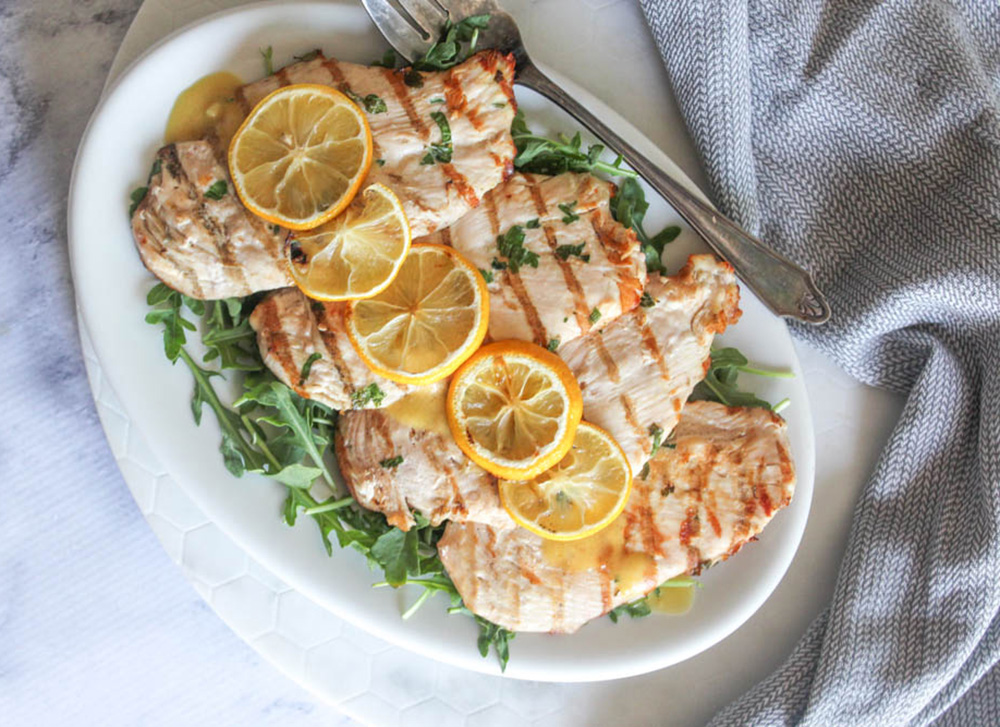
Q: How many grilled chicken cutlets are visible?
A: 4